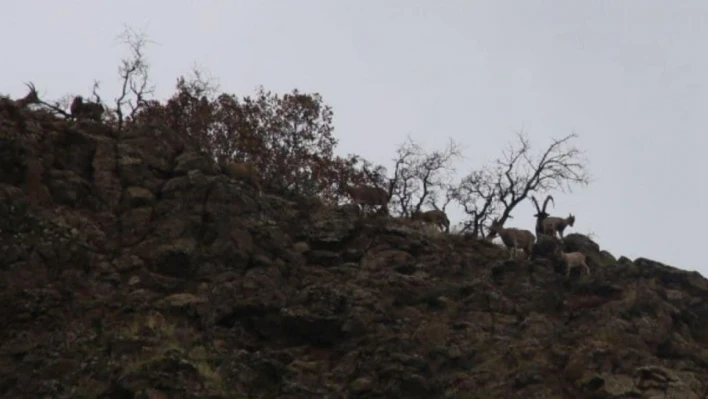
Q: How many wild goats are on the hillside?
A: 9